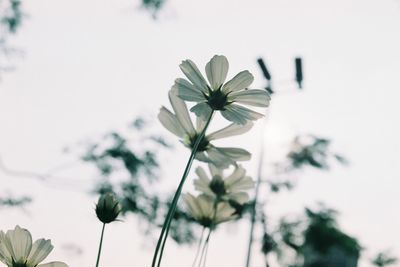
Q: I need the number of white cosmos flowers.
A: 5